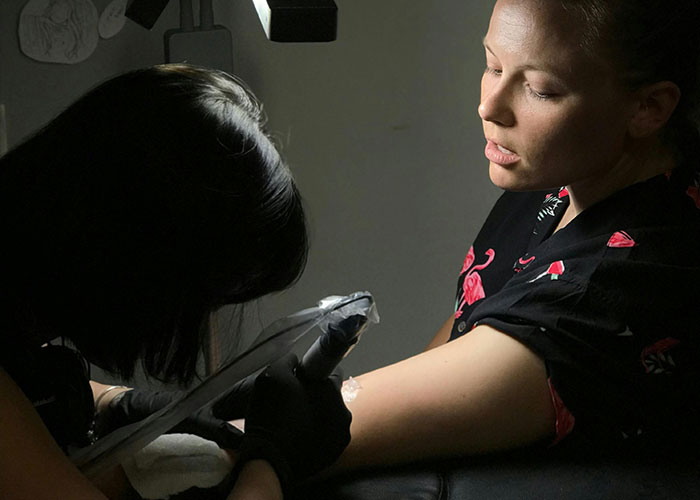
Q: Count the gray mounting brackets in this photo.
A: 1